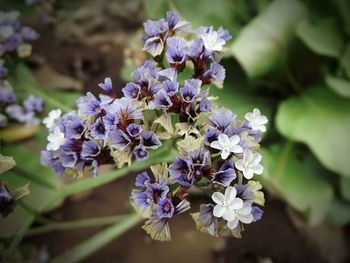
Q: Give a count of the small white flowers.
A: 8